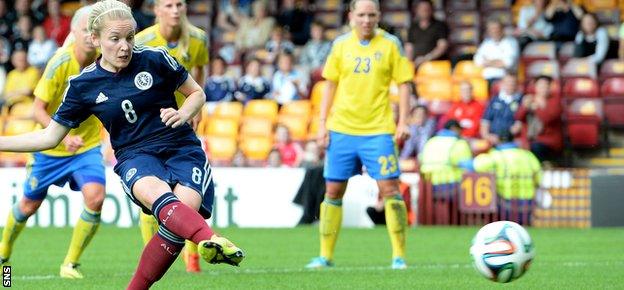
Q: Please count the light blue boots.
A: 2